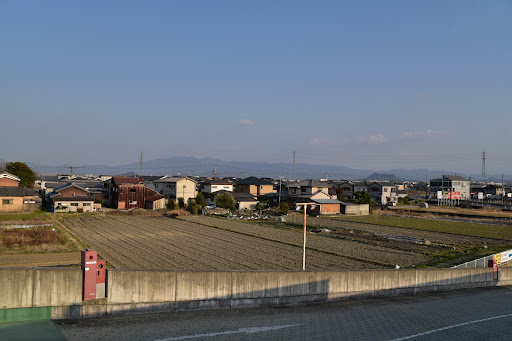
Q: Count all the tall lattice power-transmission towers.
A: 3